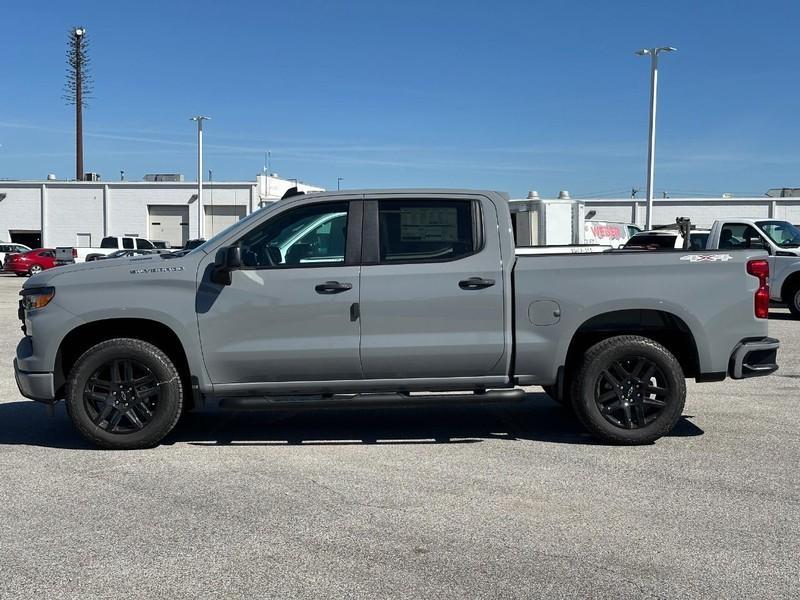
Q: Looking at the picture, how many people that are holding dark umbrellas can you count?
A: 0